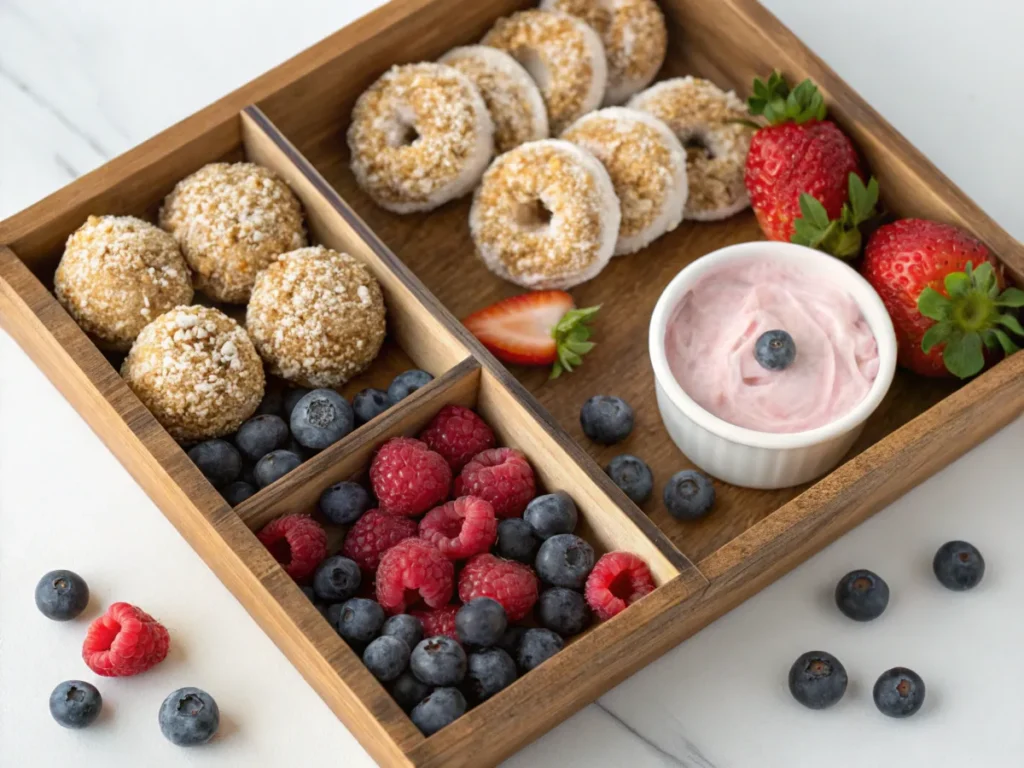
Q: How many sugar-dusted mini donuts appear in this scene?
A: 7